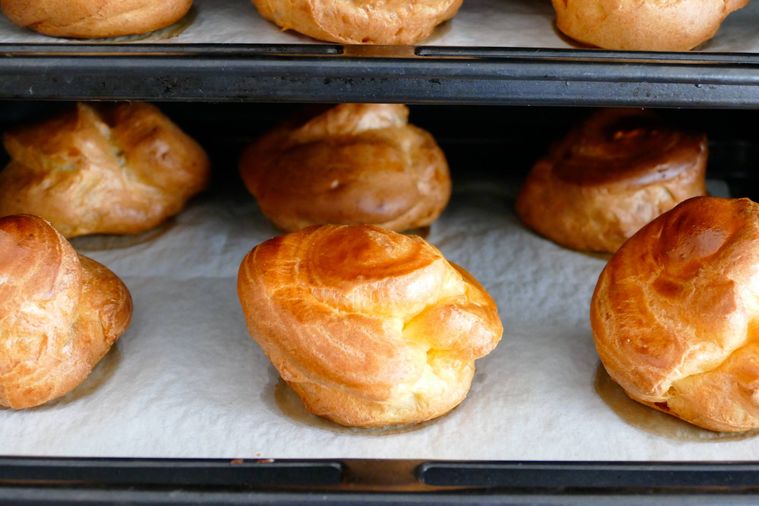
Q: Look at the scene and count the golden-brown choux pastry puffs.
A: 9